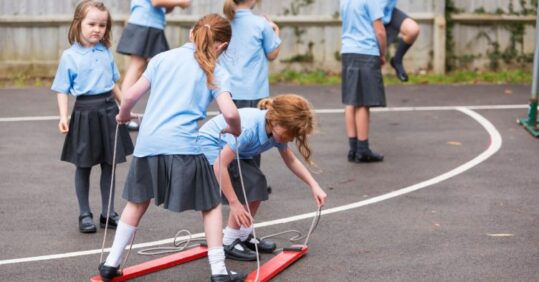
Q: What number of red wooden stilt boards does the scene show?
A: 2